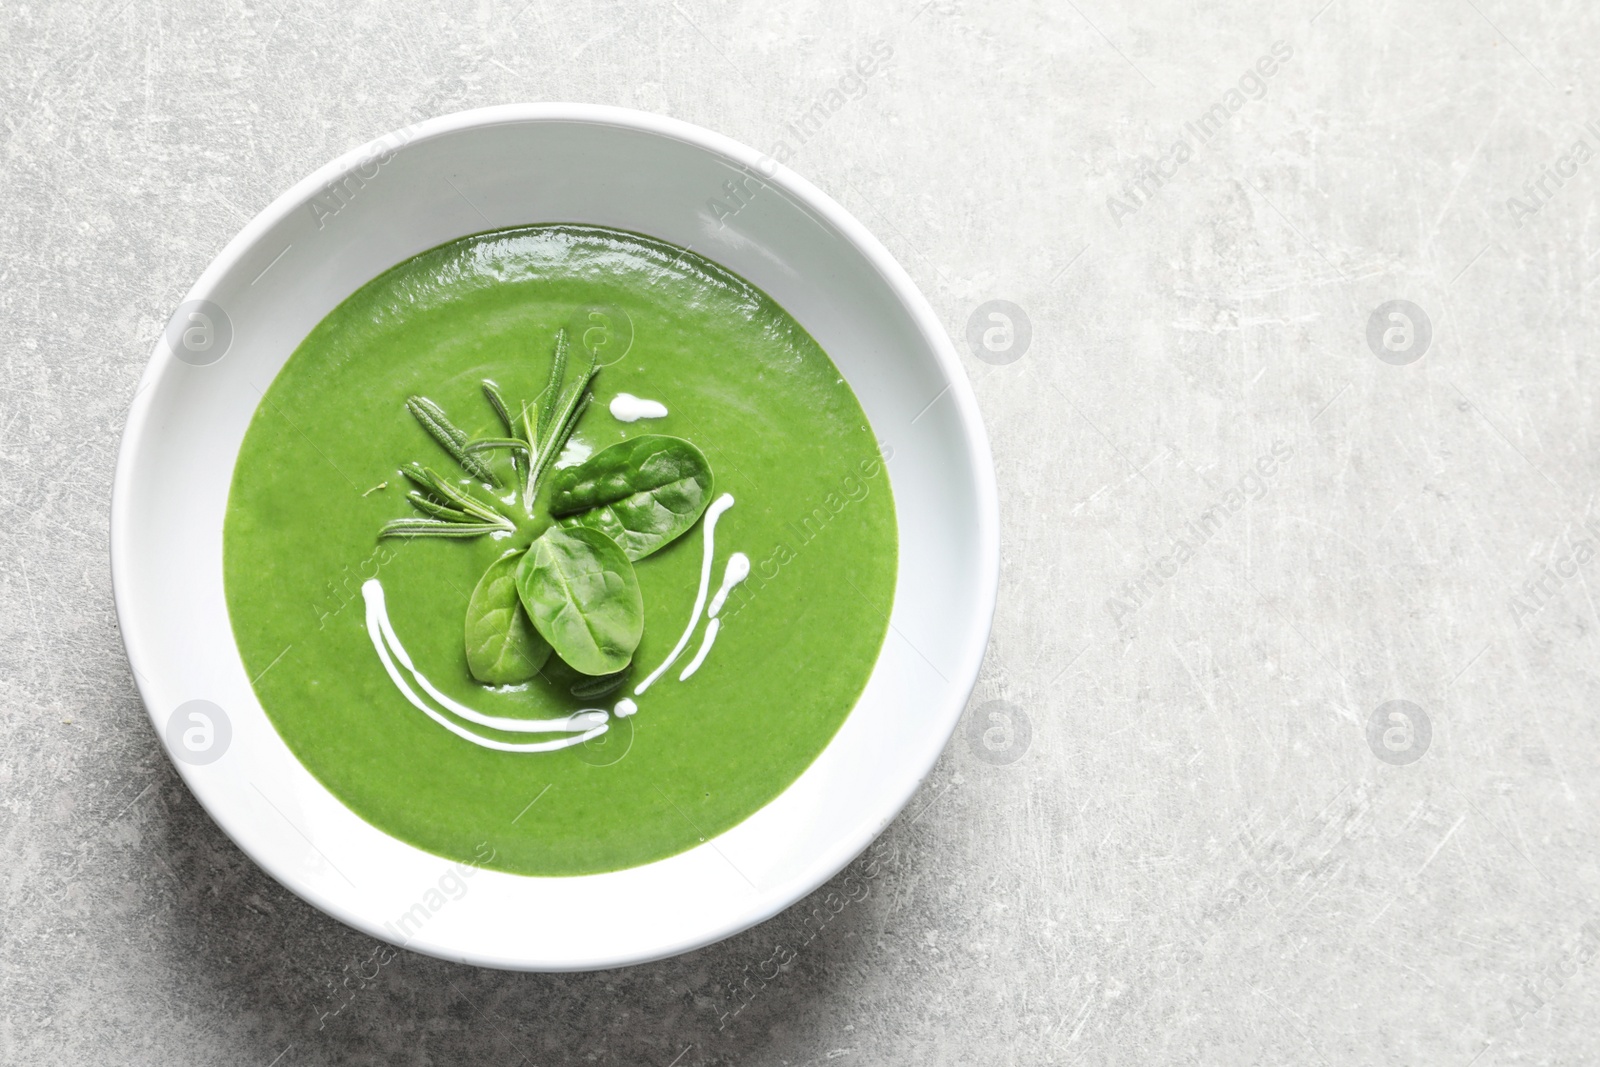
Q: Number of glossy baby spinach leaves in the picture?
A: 3